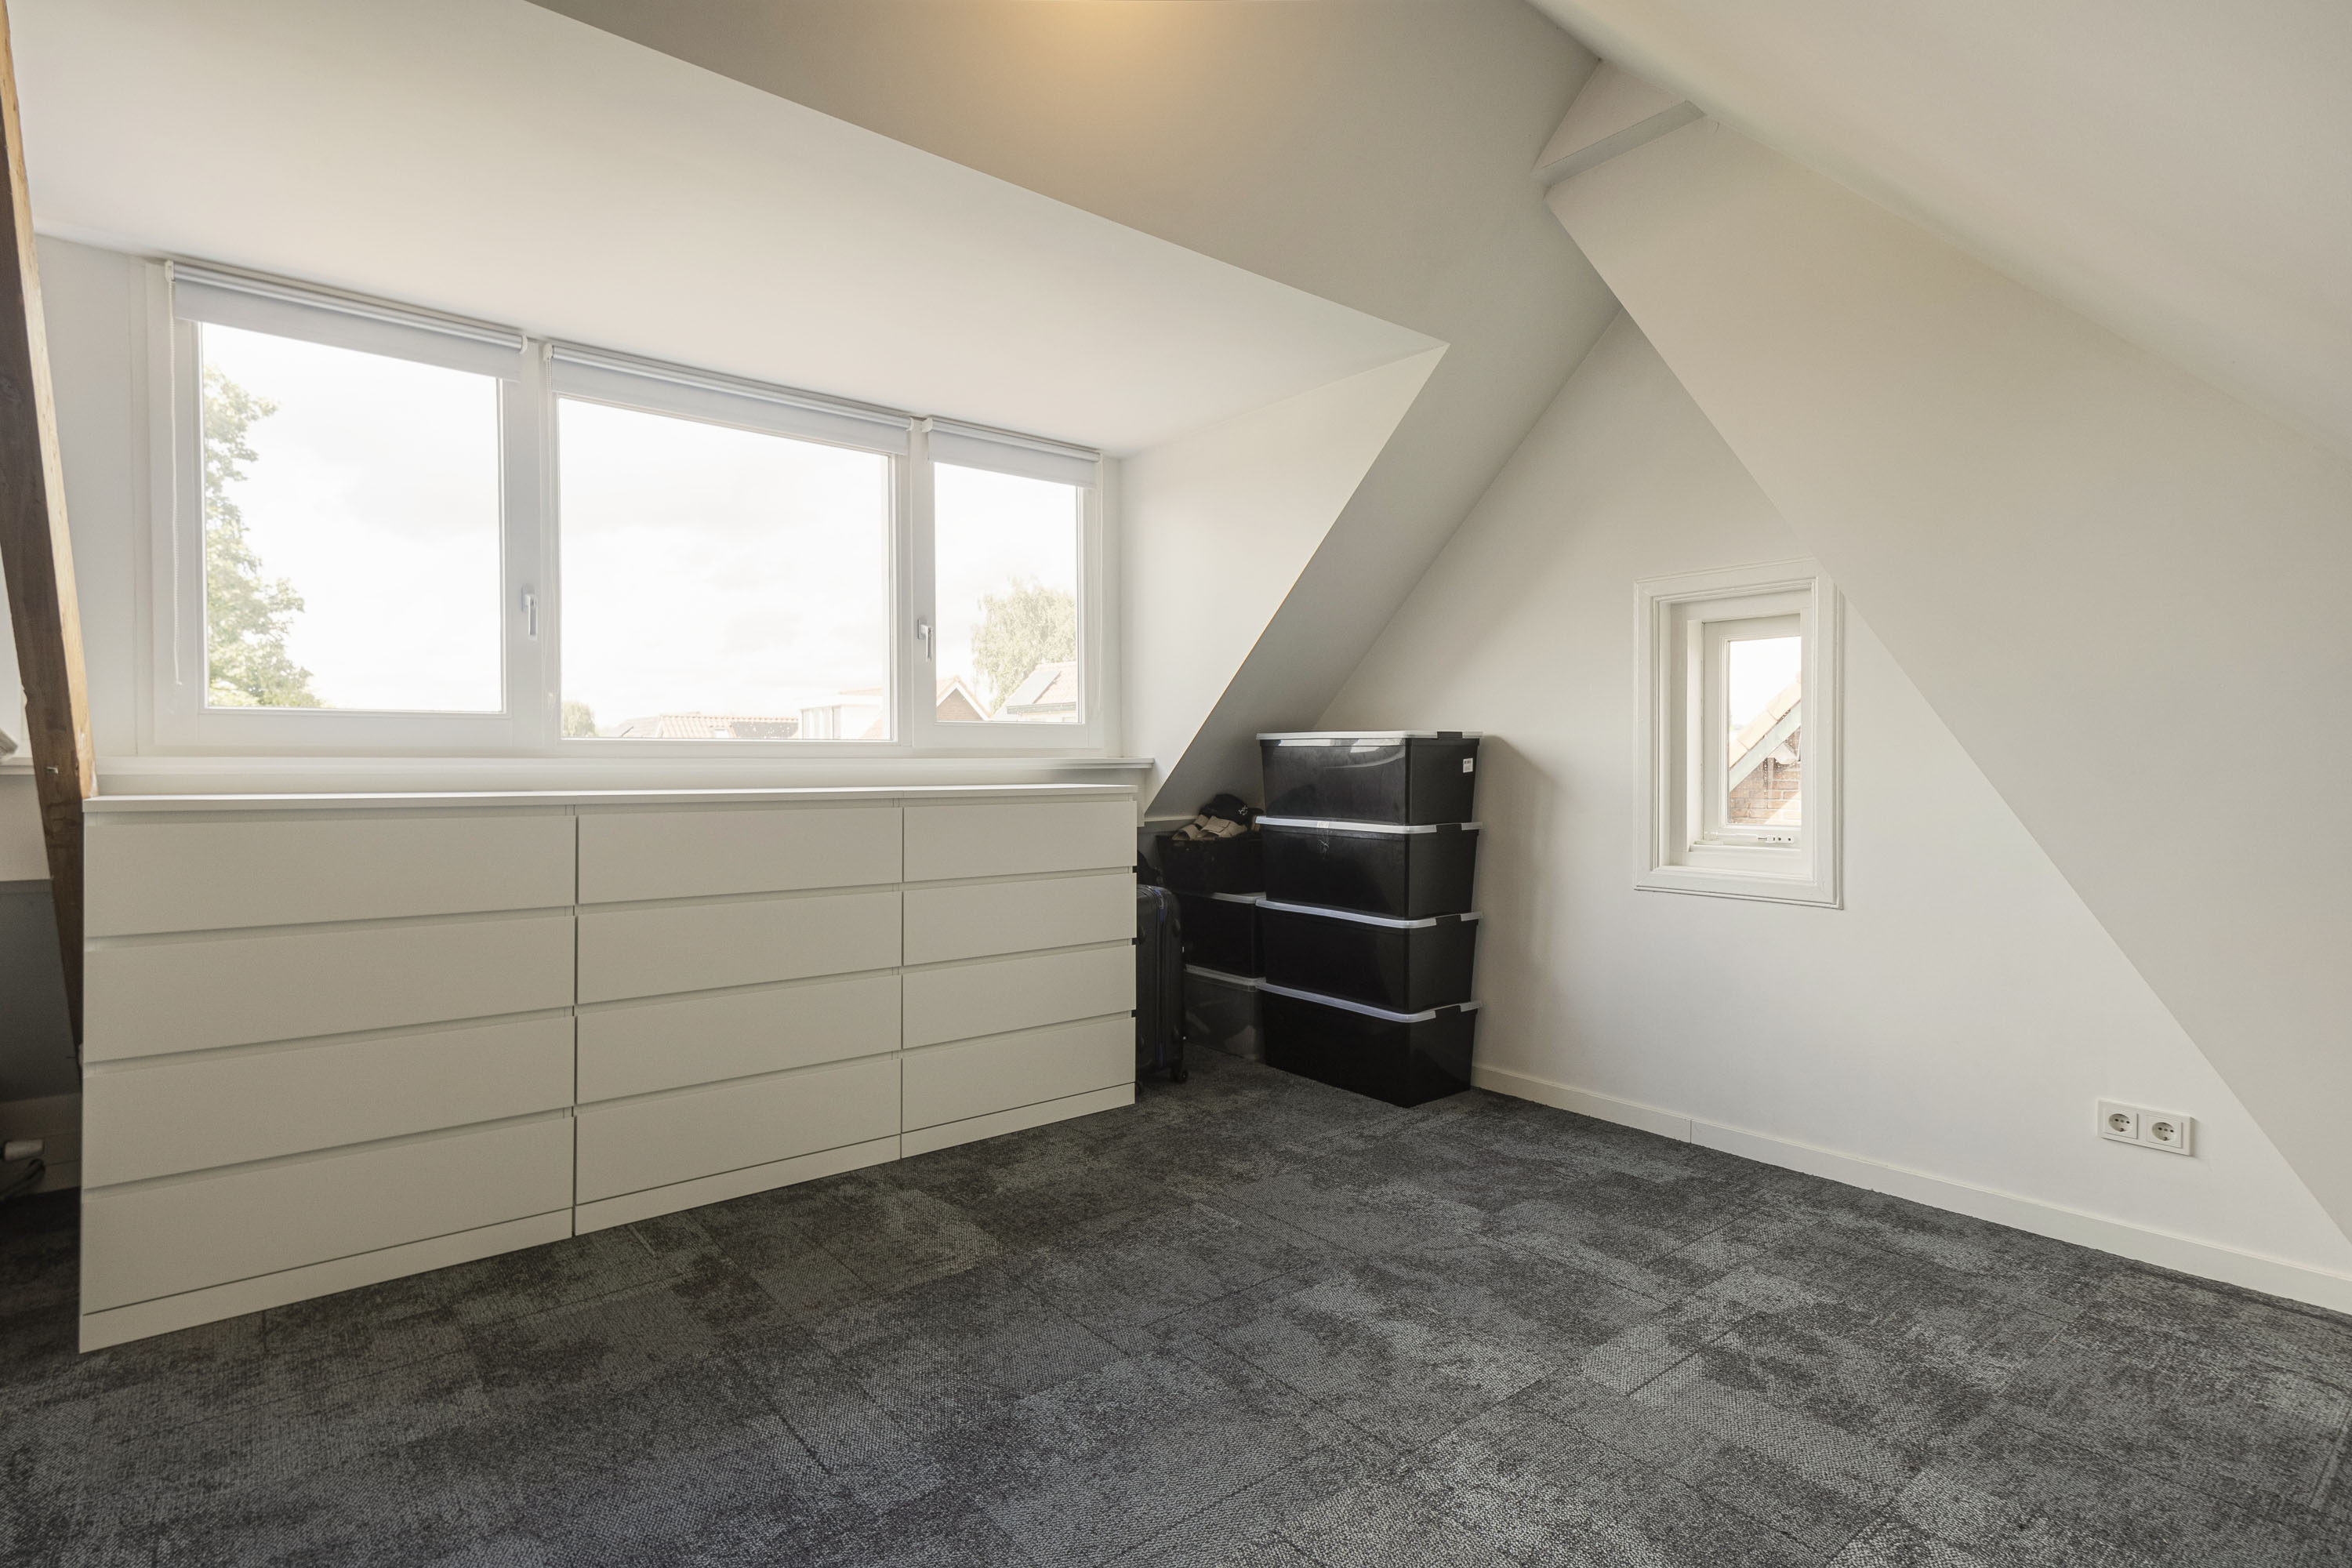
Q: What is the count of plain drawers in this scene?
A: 12